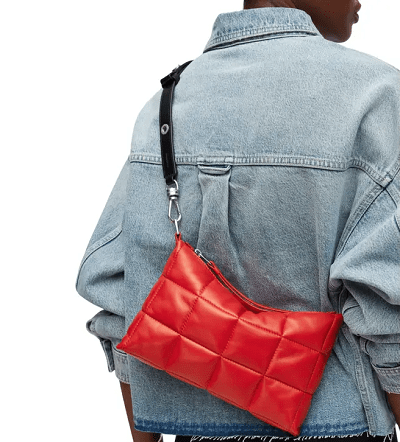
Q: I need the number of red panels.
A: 12